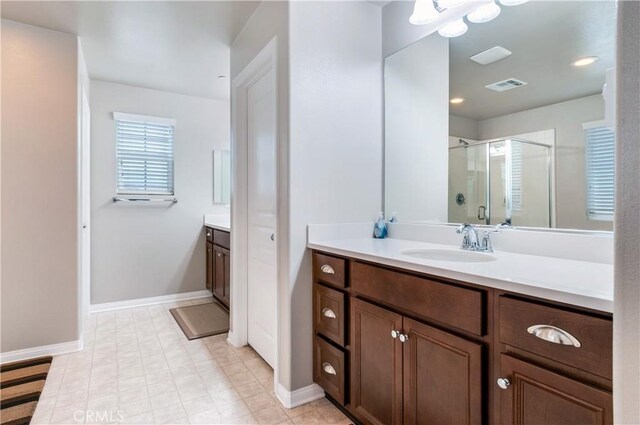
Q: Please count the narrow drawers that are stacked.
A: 3